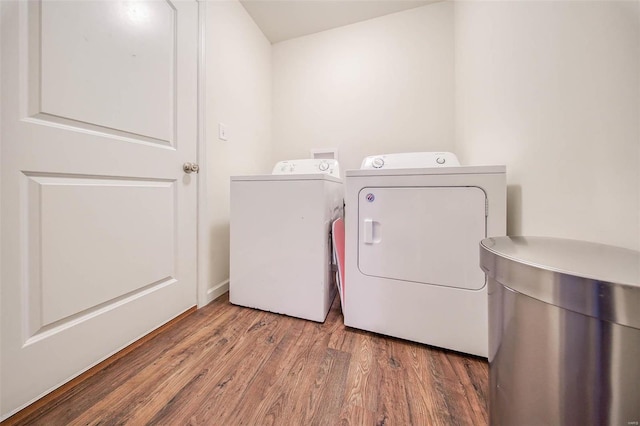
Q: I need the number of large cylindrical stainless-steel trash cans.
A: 1